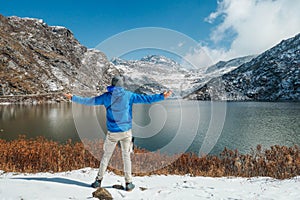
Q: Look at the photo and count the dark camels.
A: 0